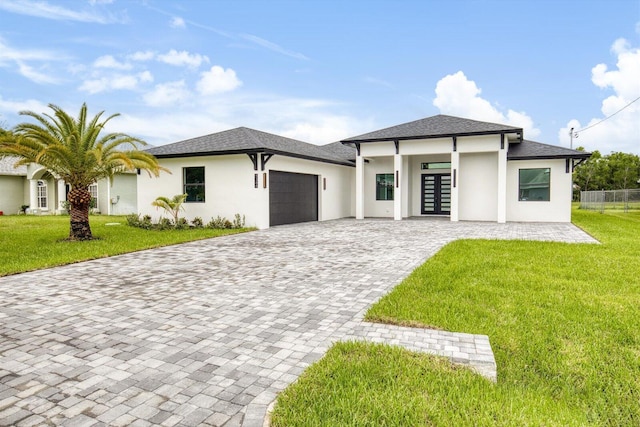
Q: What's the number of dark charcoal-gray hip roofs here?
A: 3